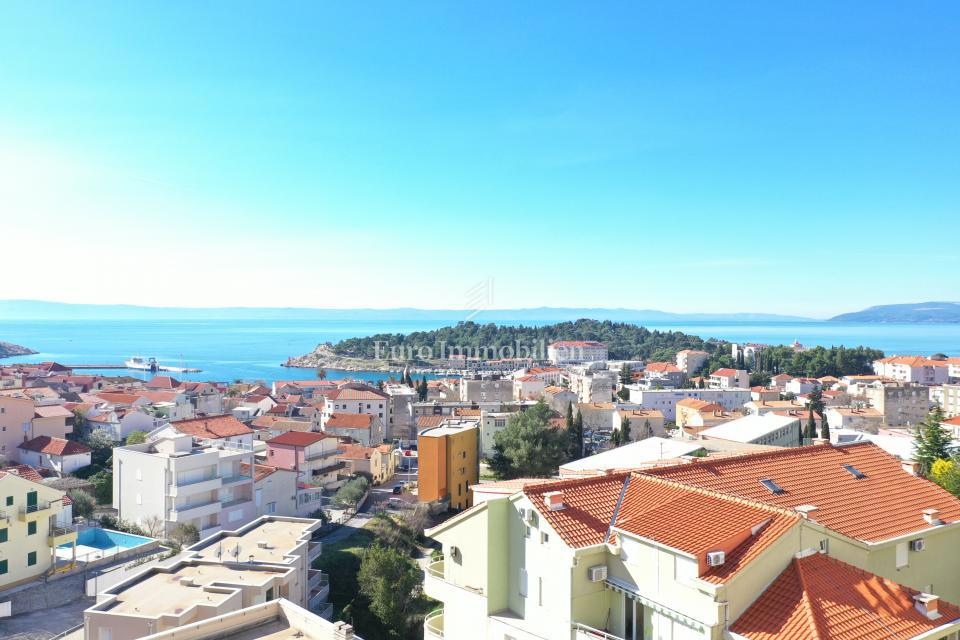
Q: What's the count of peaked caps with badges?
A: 0